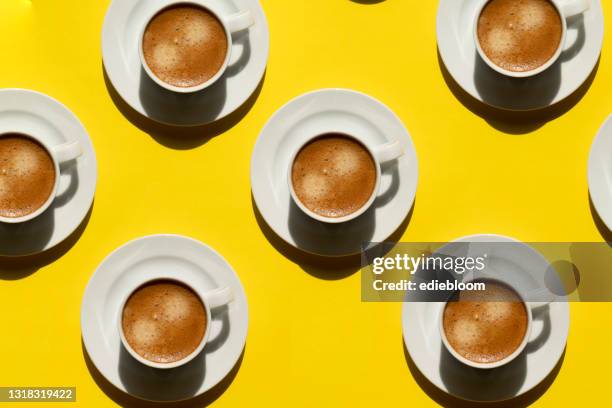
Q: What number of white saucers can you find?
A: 7